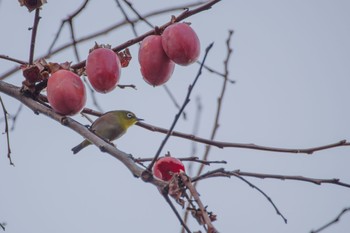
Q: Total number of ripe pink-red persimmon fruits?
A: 5